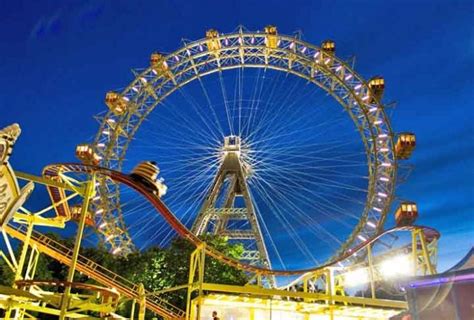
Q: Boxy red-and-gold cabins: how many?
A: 10